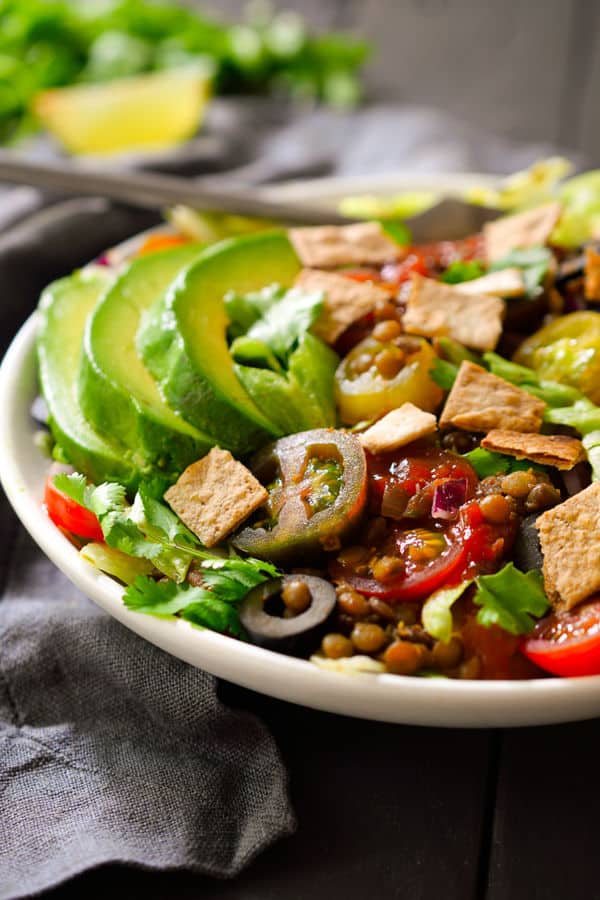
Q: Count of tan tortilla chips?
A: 11